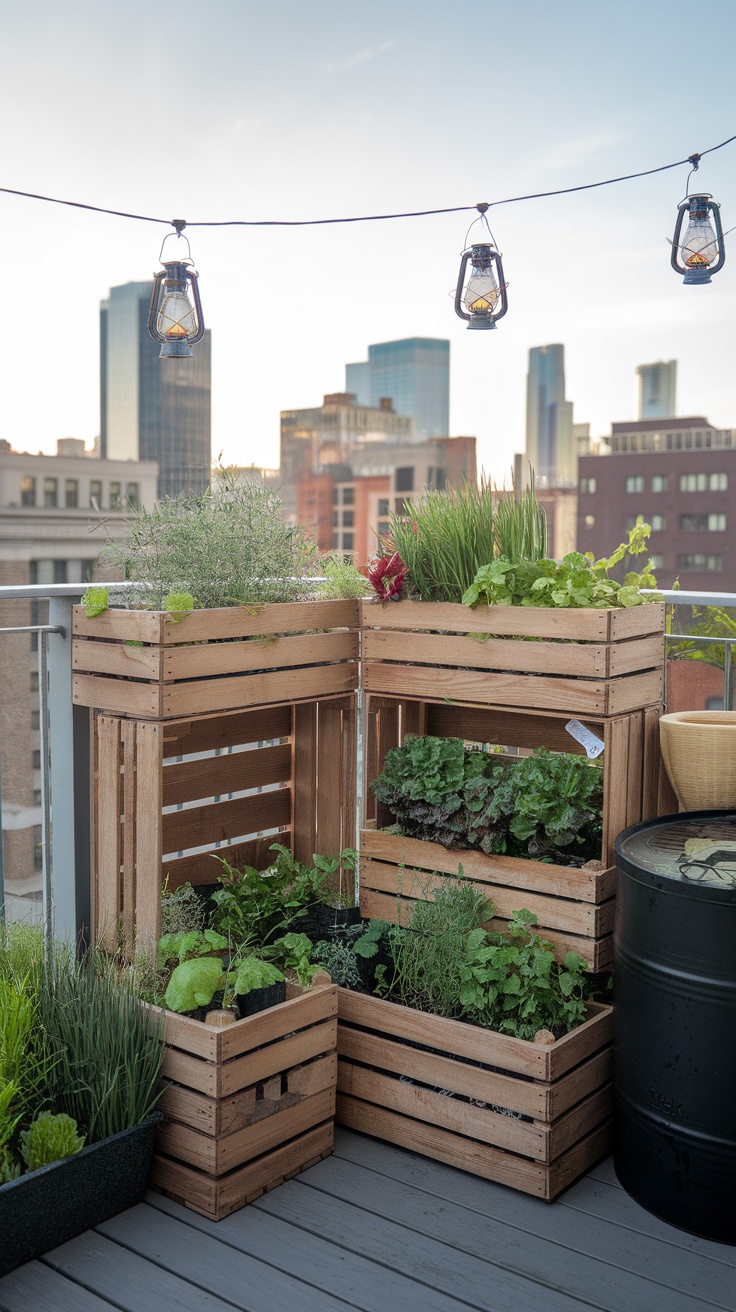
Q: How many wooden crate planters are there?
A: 5